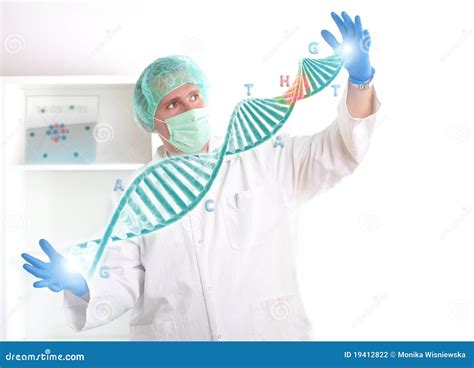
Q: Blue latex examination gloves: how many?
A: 2